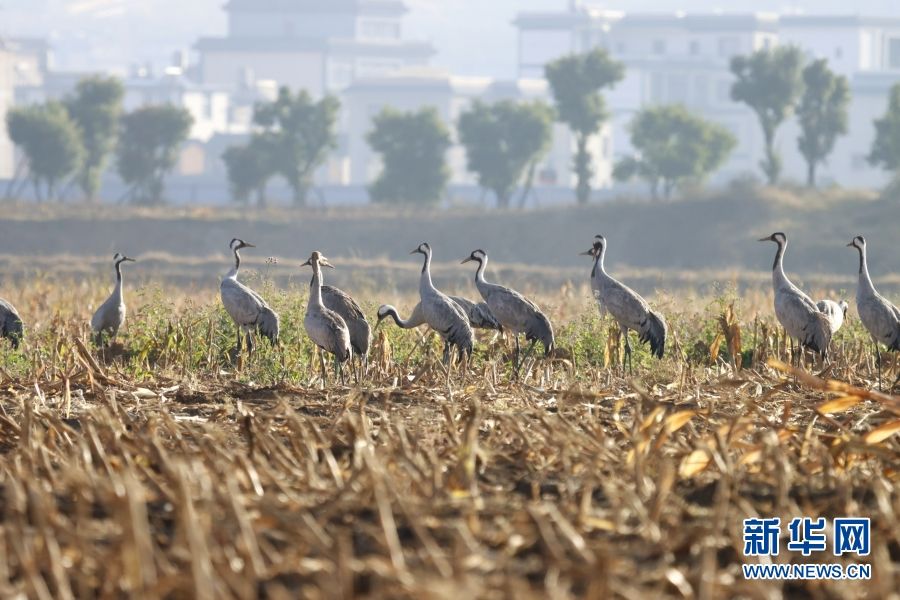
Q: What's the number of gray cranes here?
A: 13